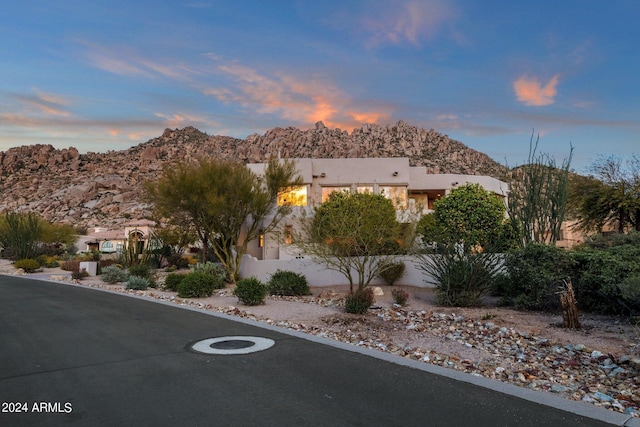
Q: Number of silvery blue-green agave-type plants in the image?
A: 2